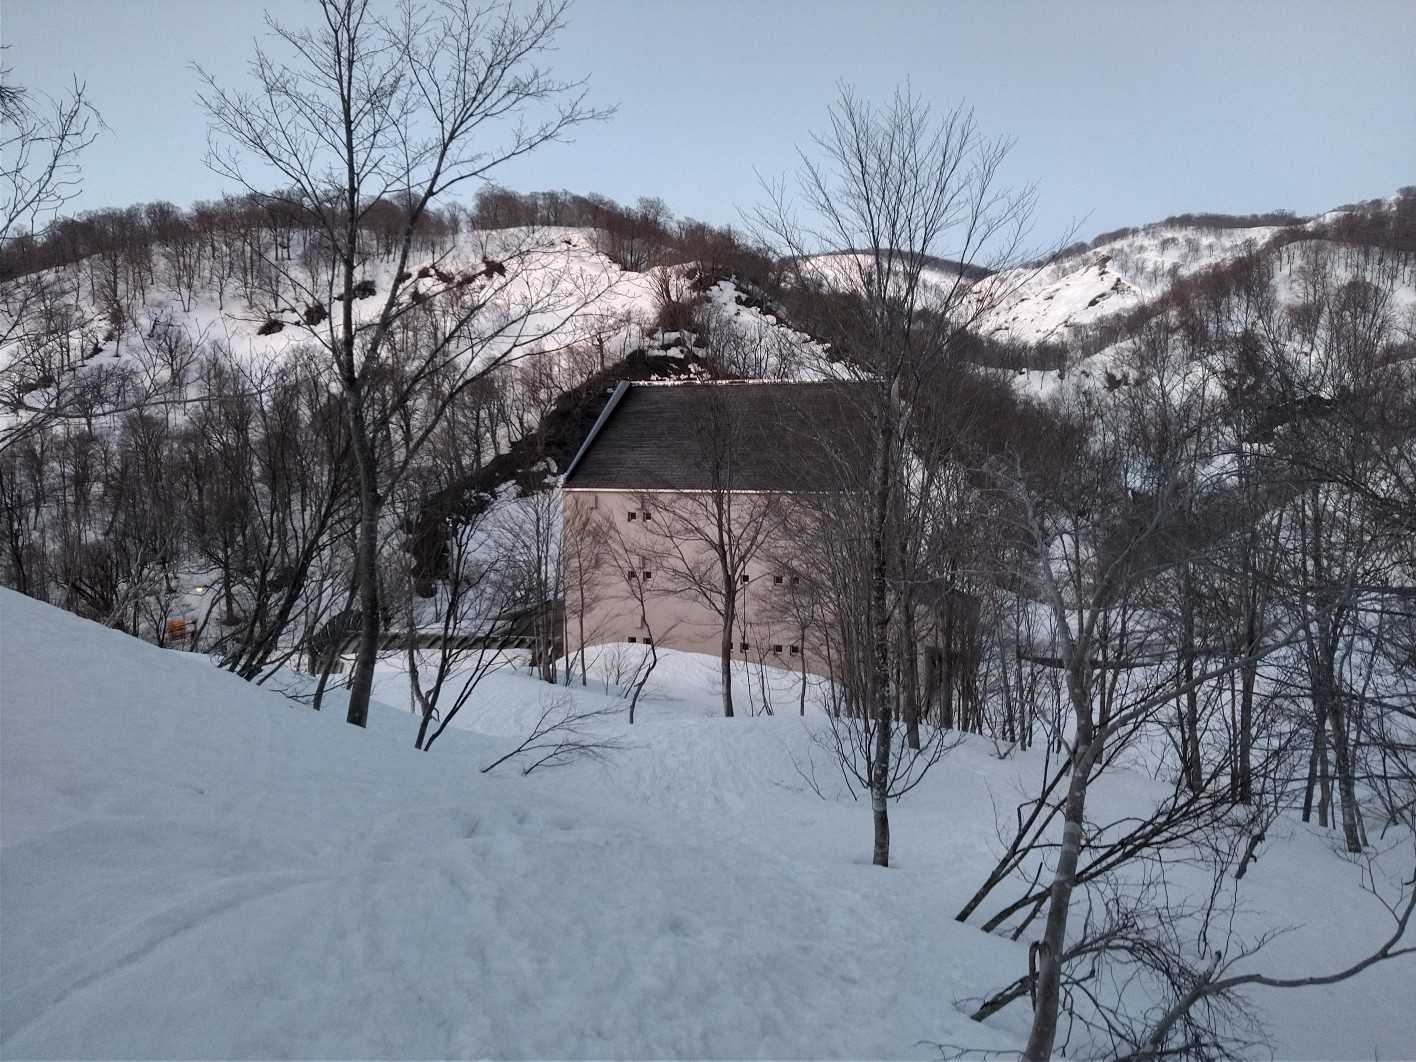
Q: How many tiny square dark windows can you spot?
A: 13